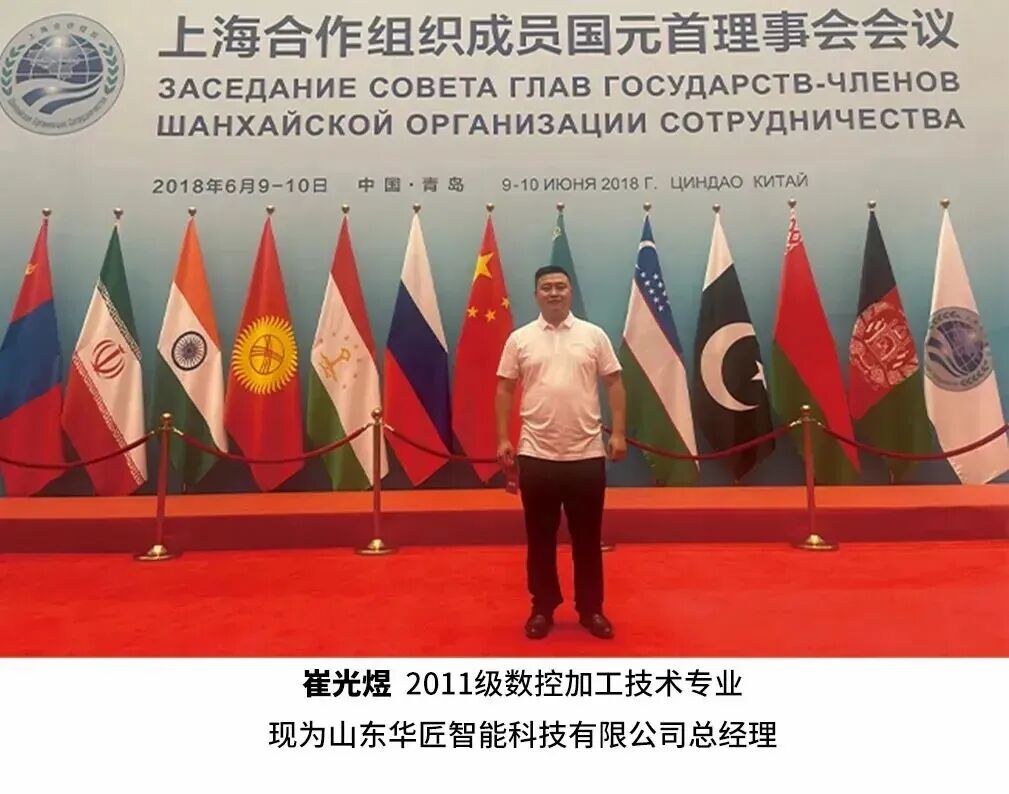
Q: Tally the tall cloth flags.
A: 13